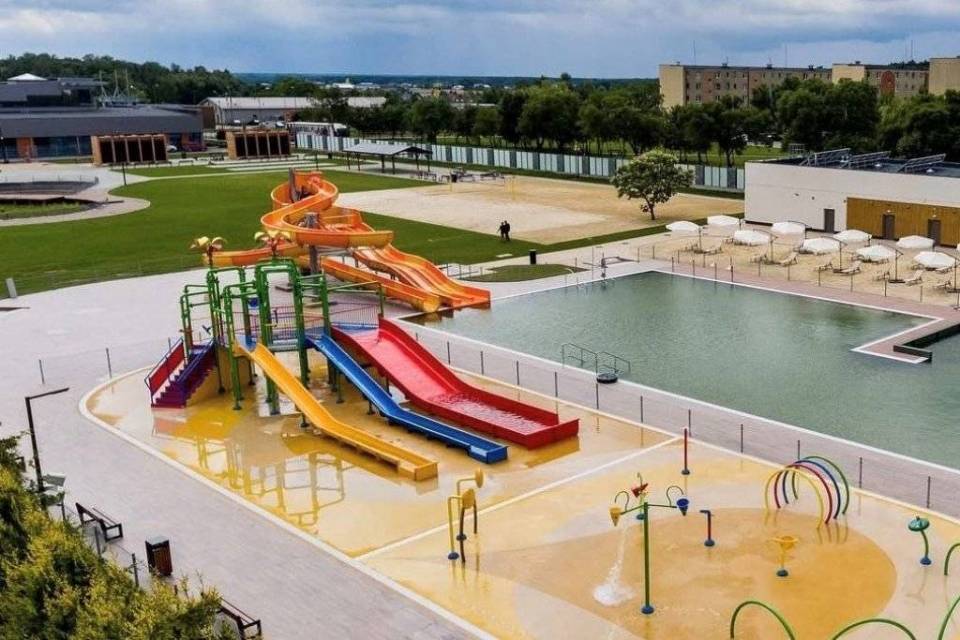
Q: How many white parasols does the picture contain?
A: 9